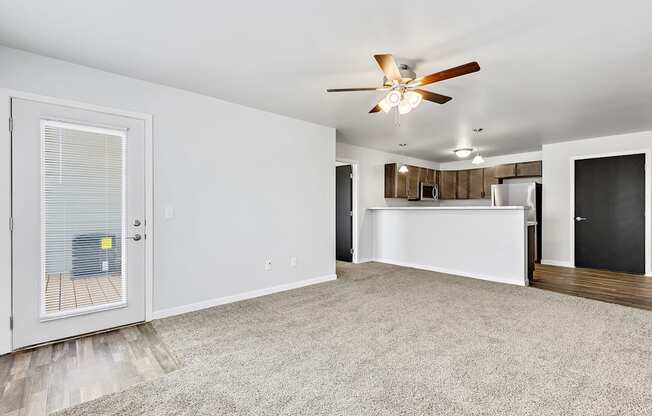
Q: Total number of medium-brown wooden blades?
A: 5